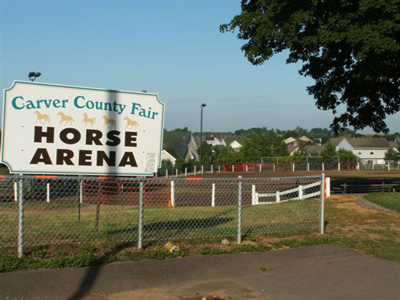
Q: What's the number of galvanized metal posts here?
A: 4